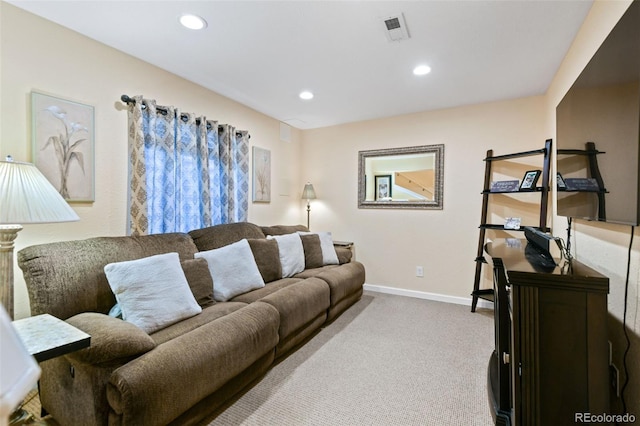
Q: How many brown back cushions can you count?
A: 3